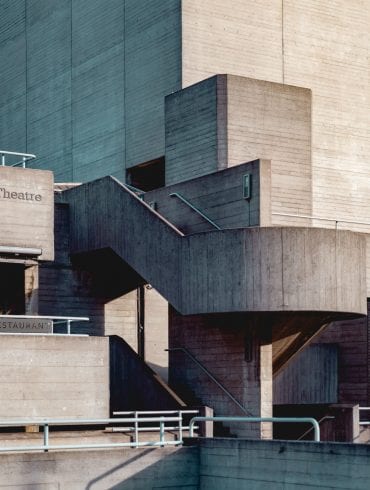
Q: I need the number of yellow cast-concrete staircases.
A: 0